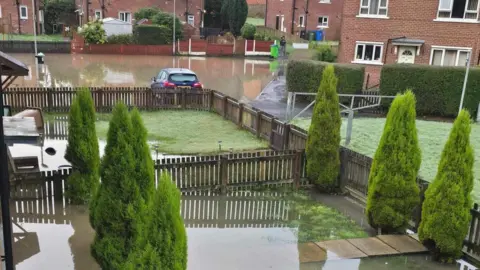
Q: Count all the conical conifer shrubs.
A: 6